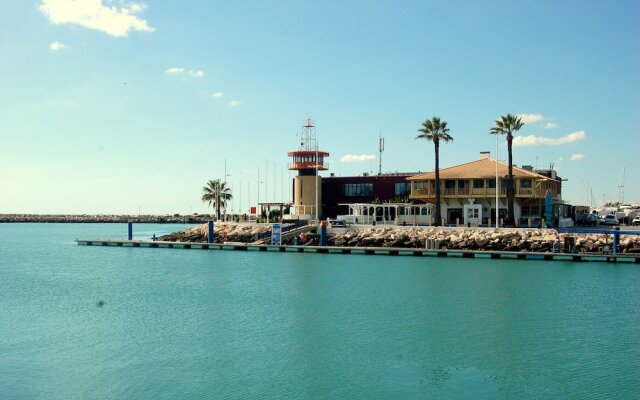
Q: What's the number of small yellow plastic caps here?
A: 0